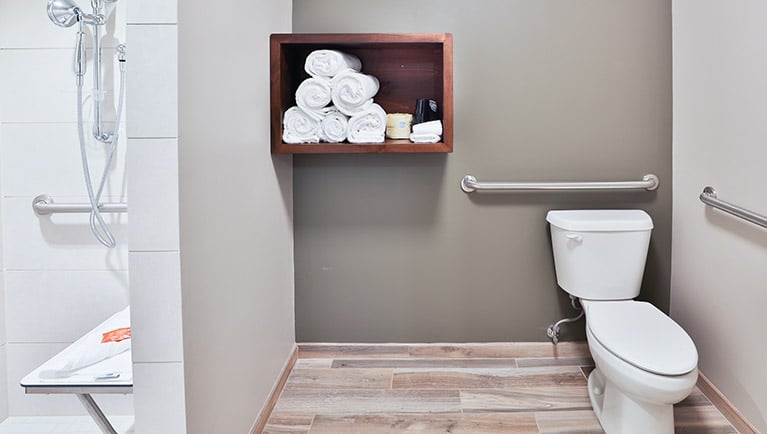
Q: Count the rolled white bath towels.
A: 6